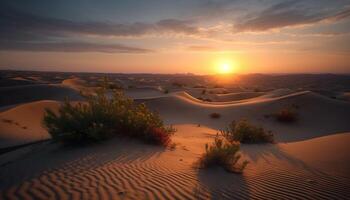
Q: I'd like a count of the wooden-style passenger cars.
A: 0